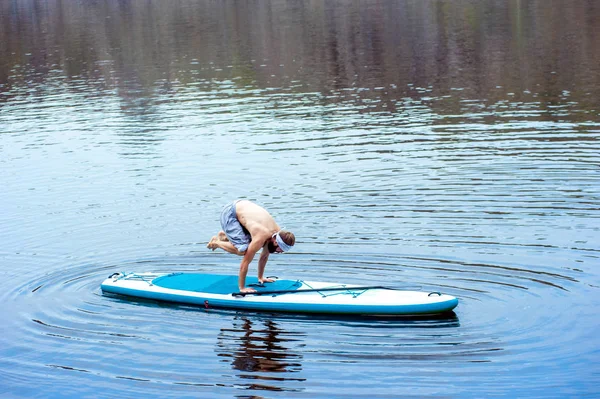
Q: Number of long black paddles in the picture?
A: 1